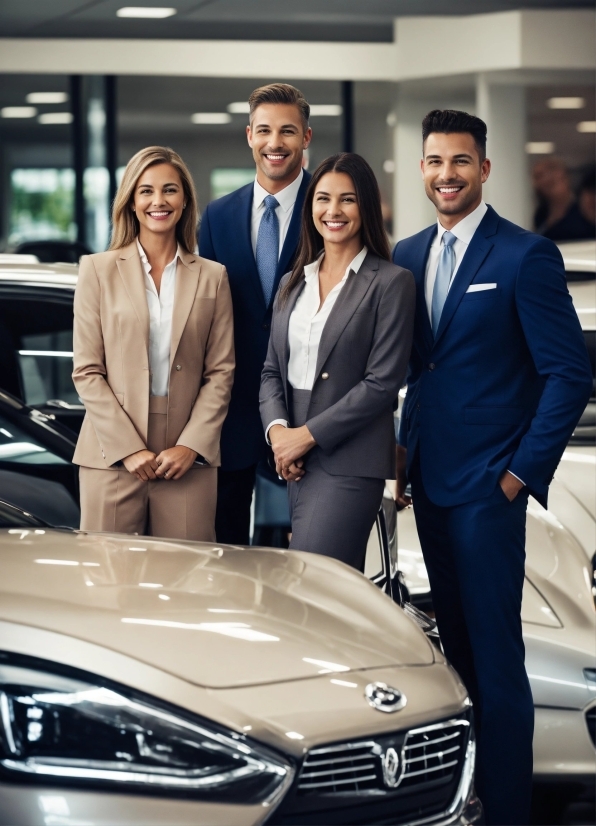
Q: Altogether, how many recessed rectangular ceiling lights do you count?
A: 10